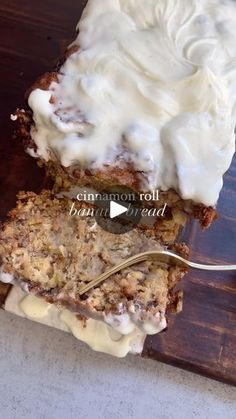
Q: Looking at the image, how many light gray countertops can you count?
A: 1